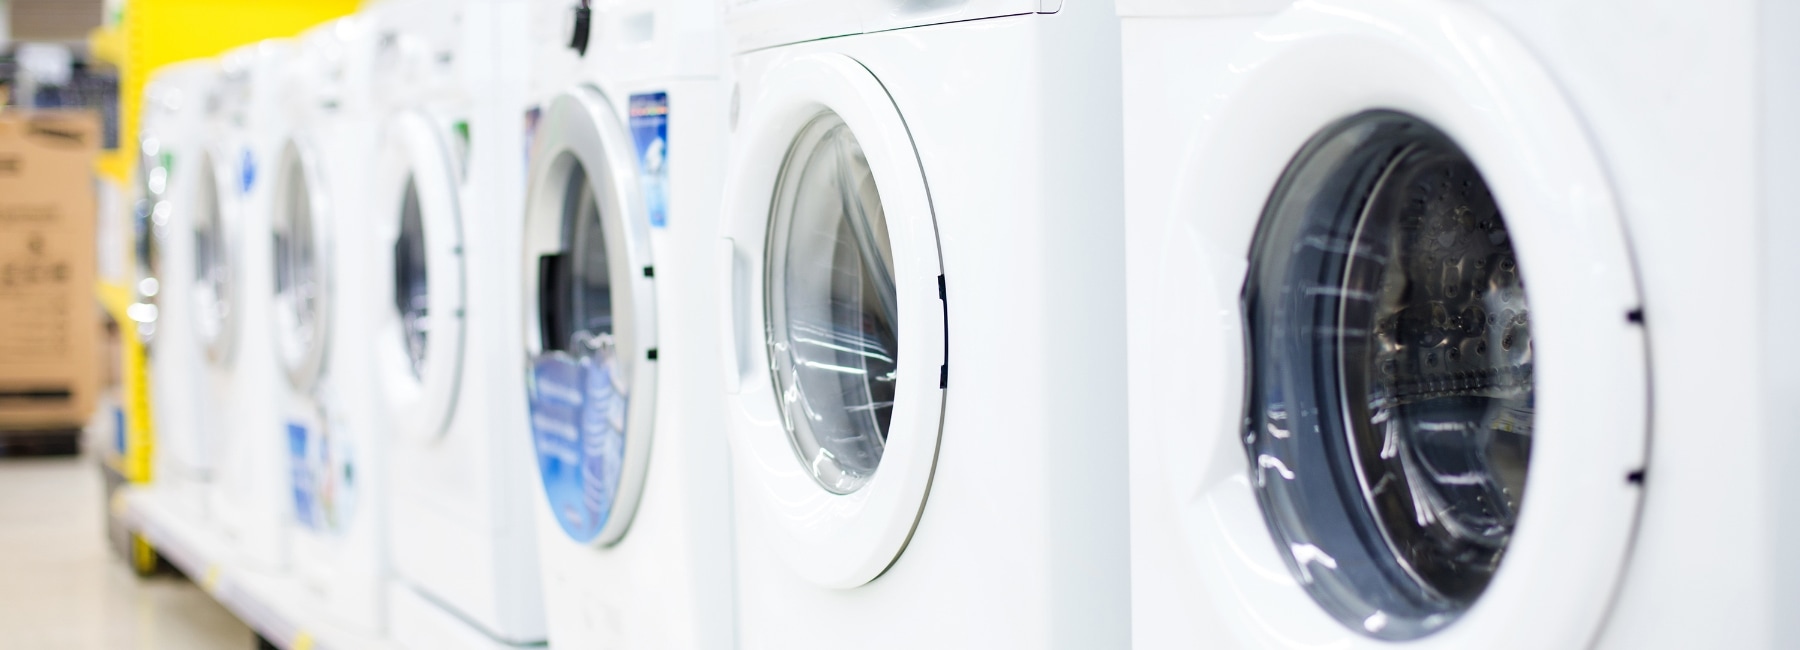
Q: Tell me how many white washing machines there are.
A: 7